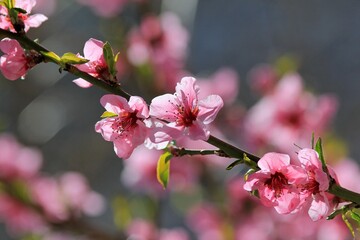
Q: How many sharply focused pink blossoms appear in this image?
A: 7